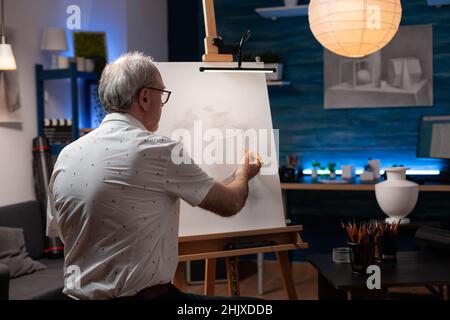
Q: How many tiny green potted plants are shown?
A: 2